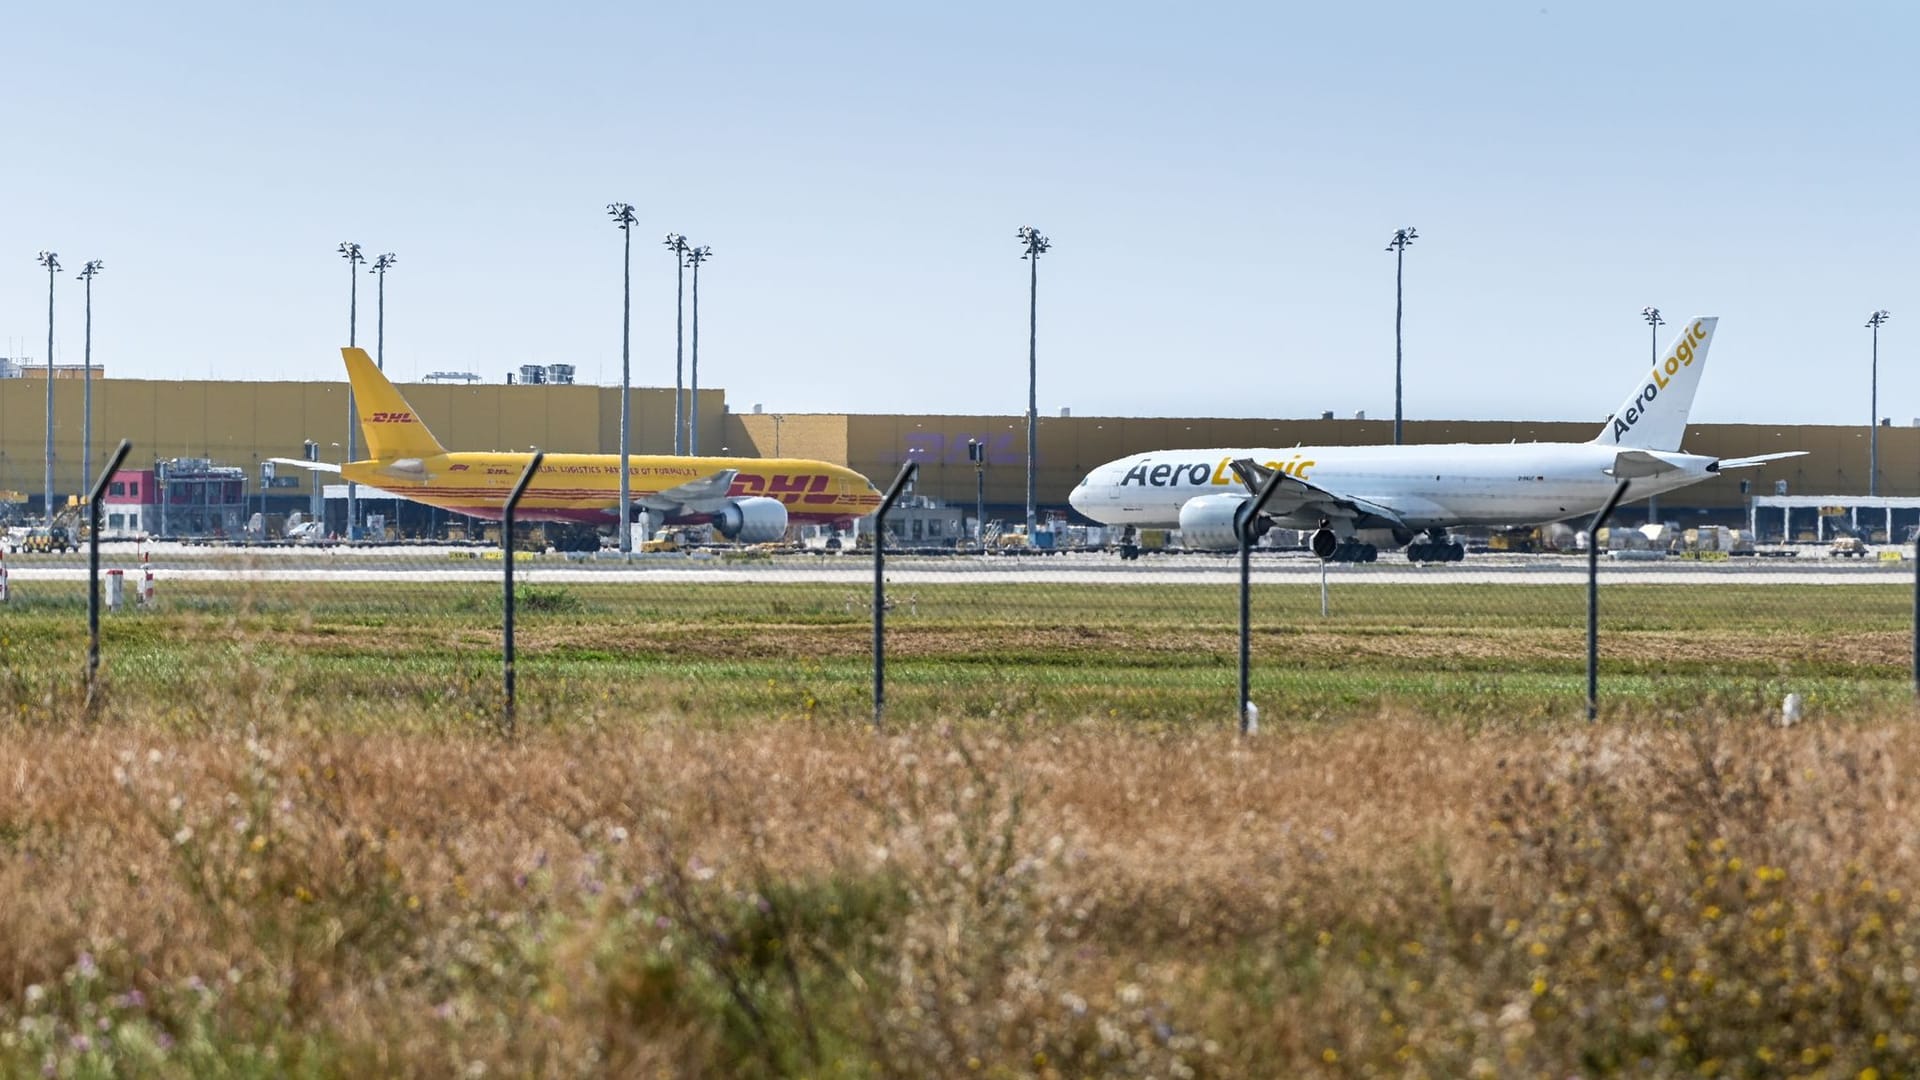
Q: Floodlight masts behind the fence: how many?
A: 11